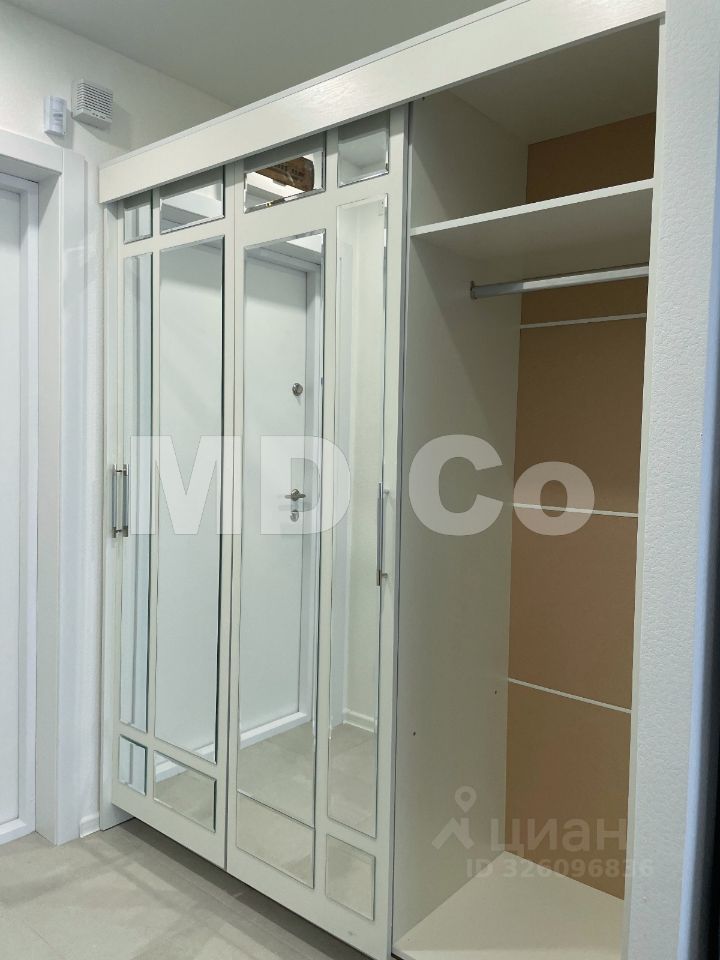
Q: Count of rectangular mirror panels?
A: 12